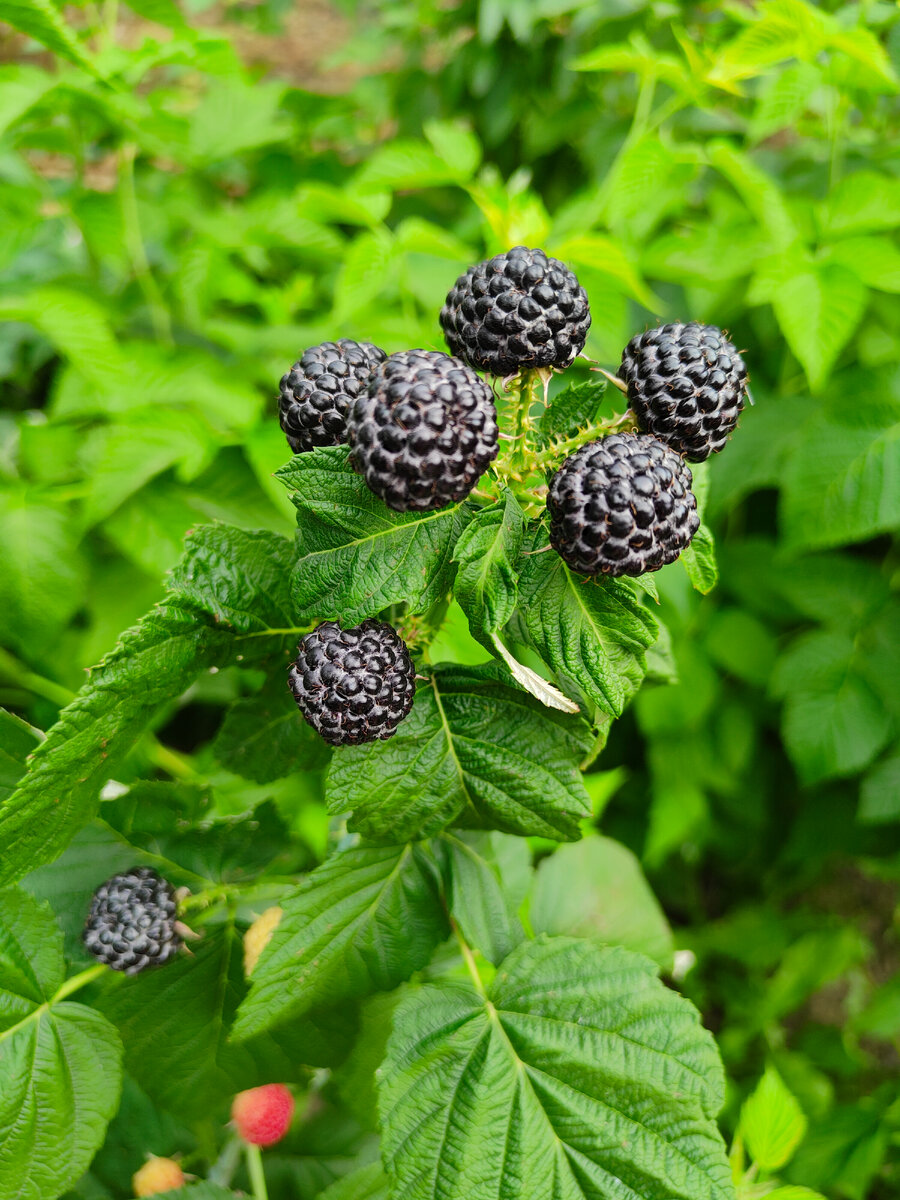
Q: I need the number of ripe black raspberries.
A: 7